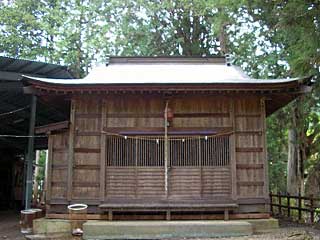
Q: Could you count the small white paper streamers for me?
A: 4